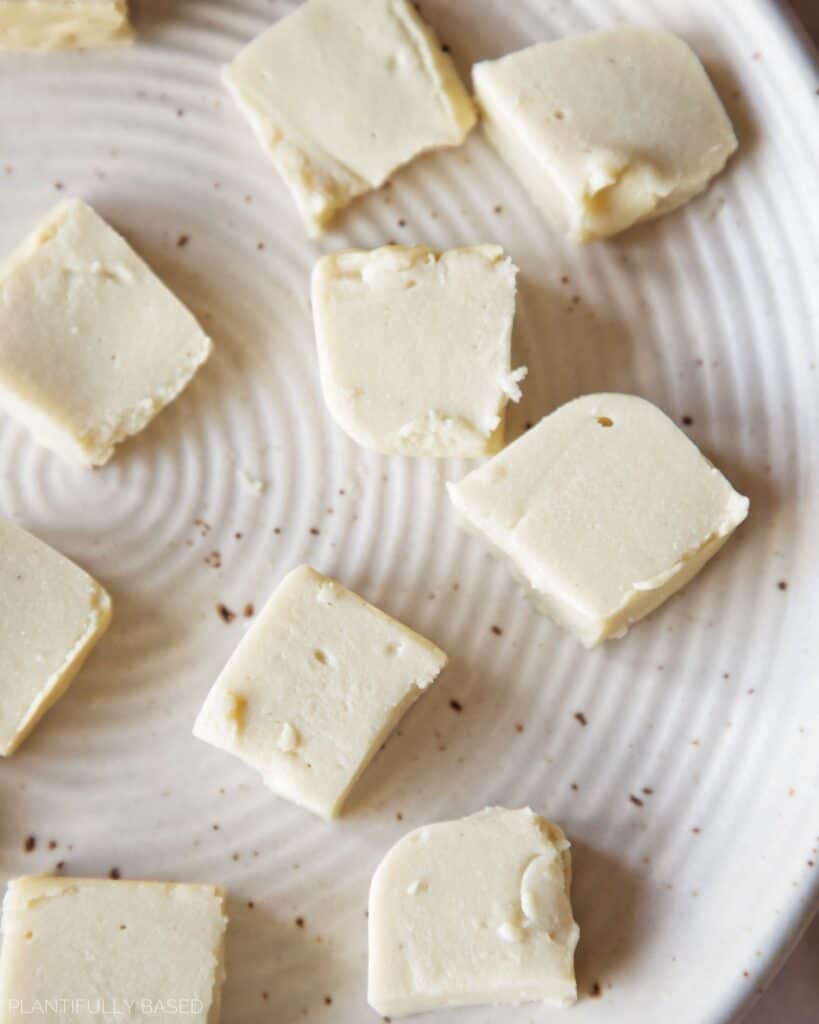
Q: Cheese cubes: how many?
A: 10